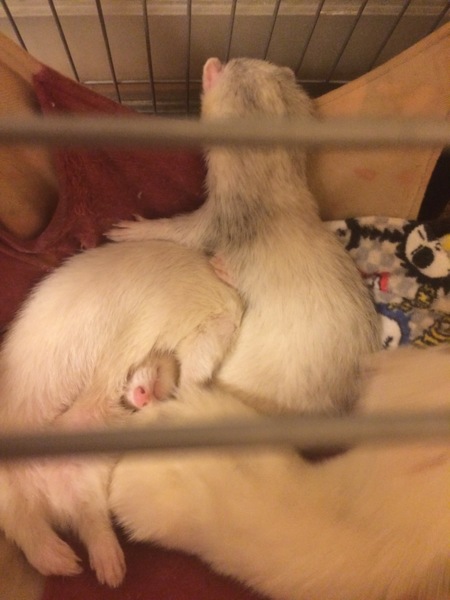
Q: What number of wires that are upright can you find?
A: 11